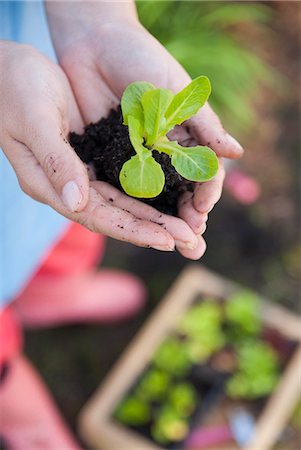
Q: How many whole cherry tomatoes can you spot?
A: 0